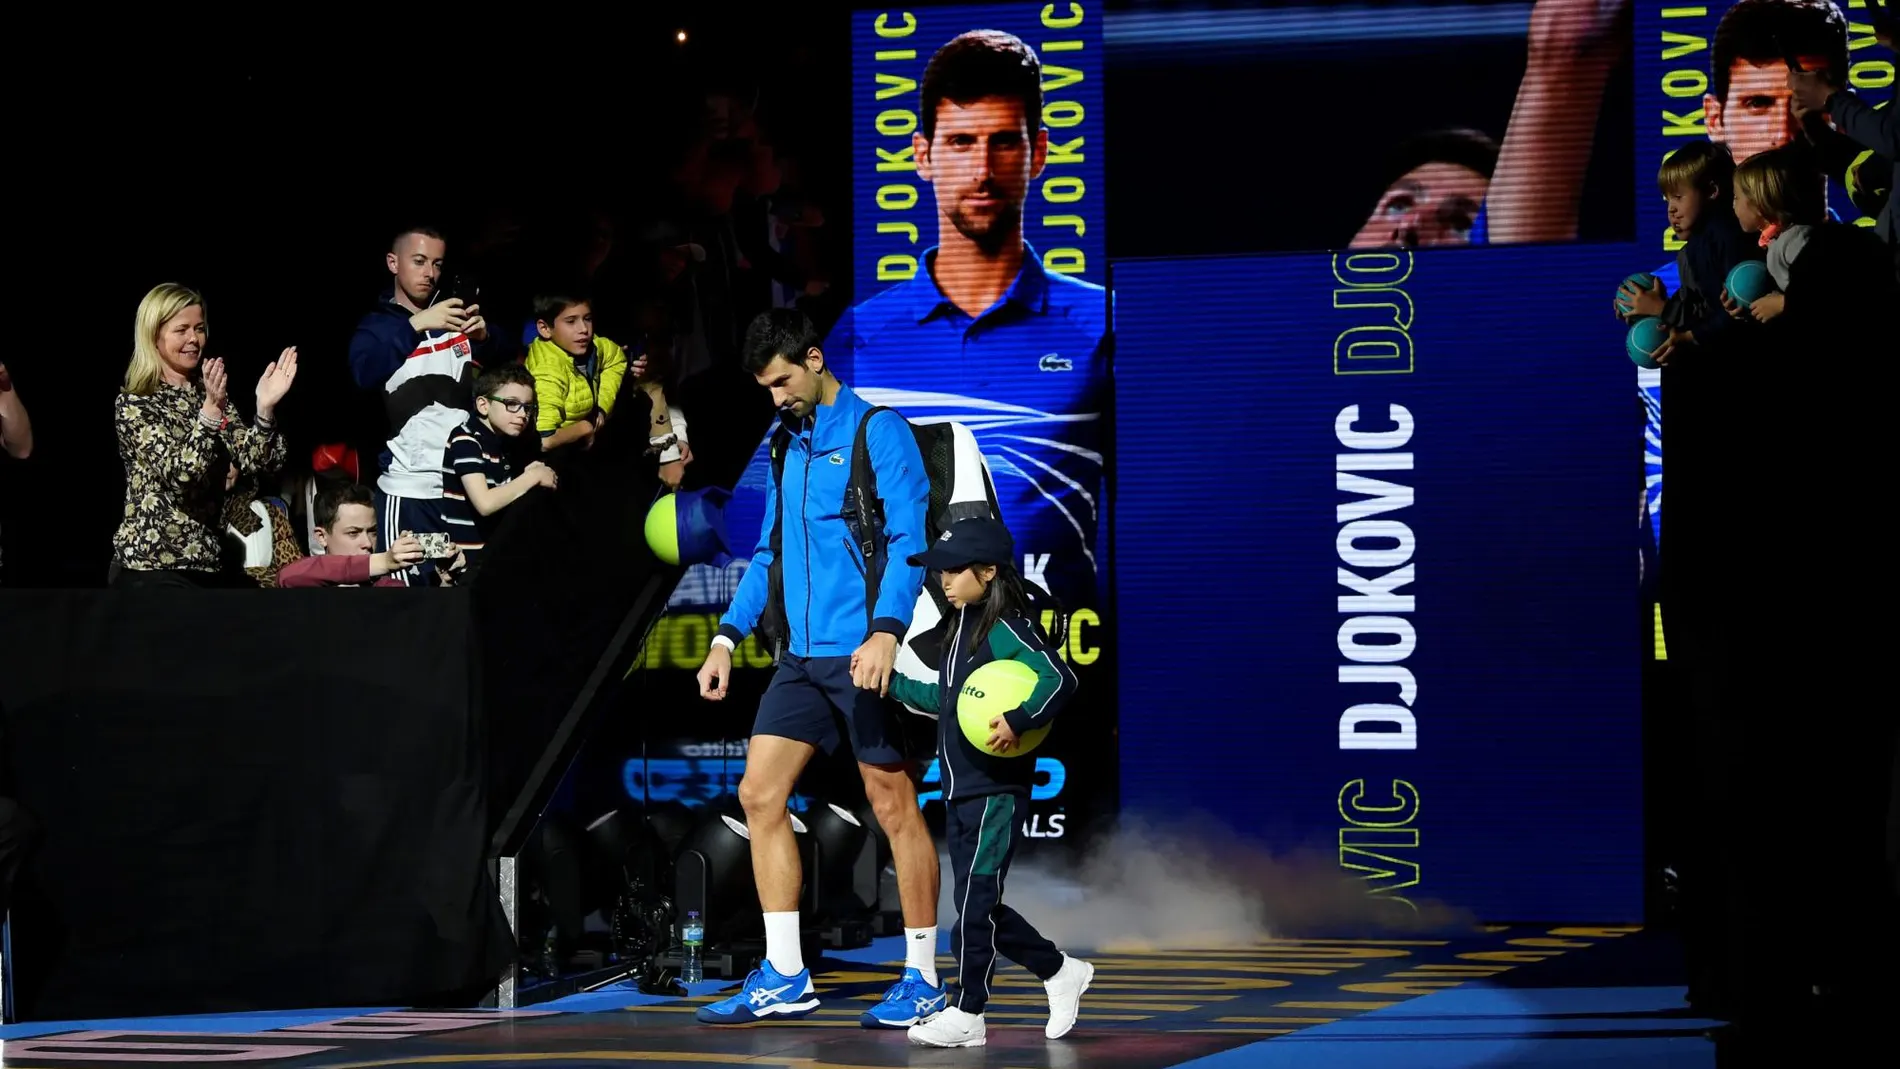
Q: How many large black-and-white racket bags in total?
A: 1